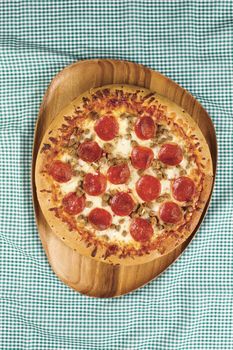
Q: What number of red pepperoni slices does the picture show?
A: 15